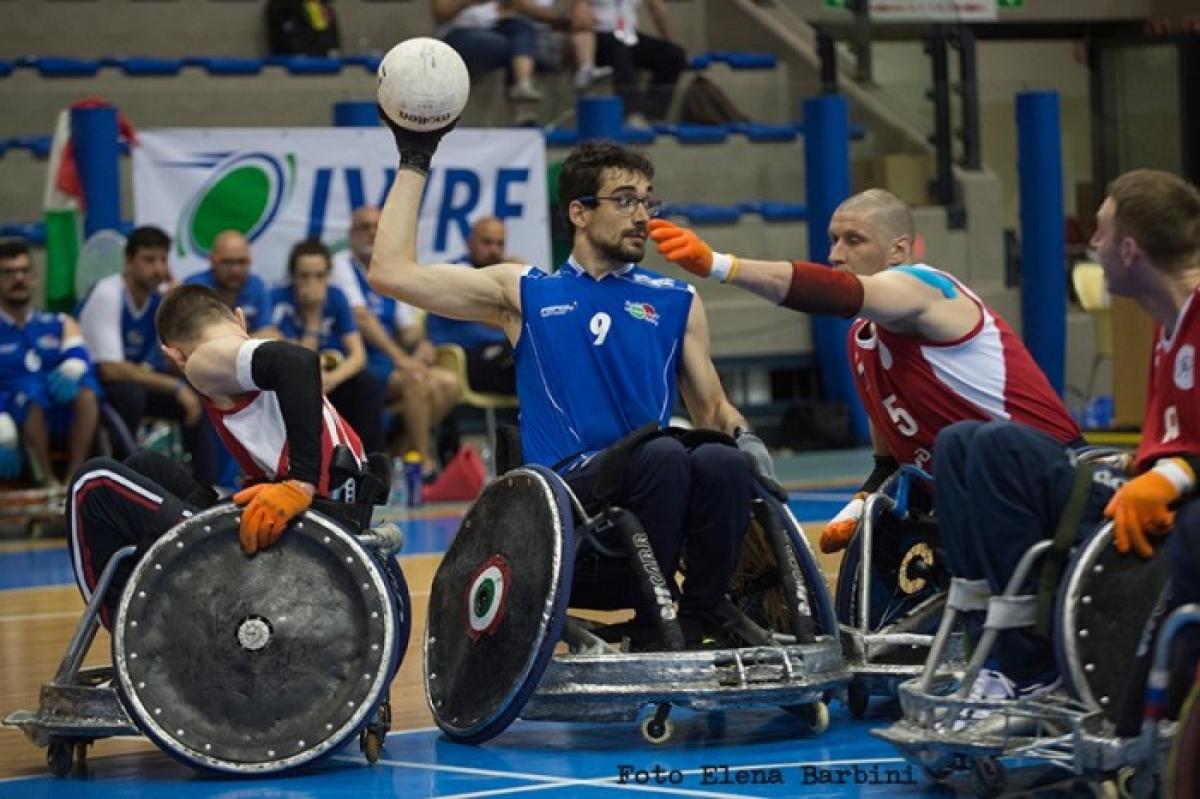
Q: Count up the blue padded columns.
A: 5